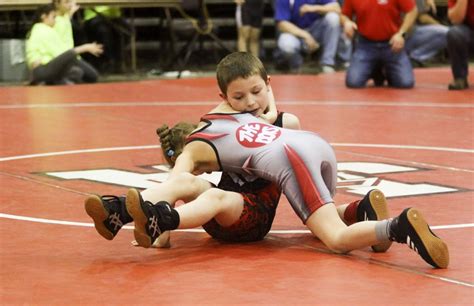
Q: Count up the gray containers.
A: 1